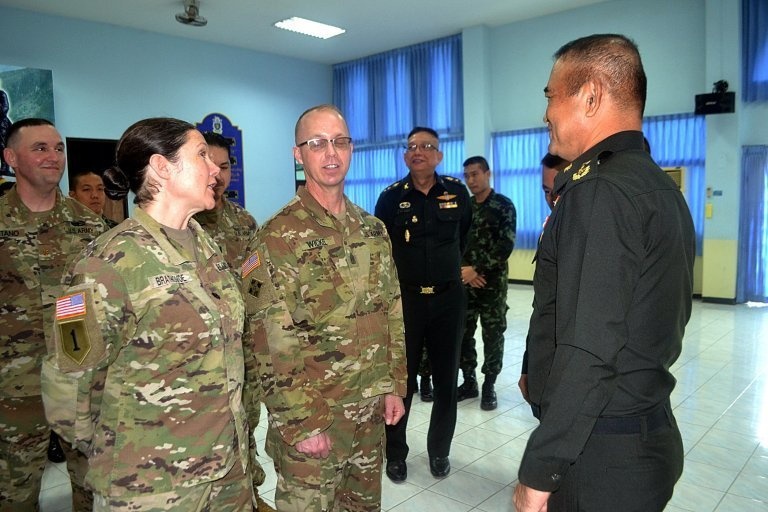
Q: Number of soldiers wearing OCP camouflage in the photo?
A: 4